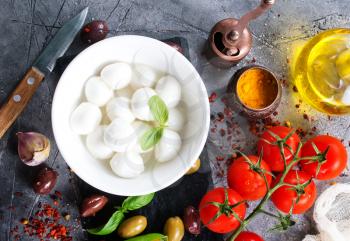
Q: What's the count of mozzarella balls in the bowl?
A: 13